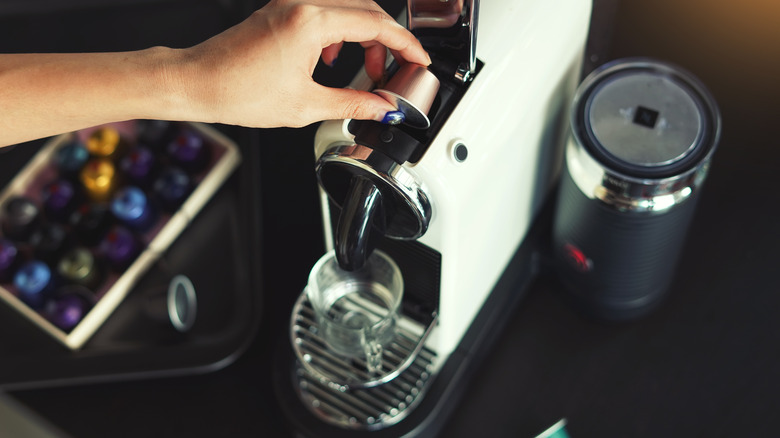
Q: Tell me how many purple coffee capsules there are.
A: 6